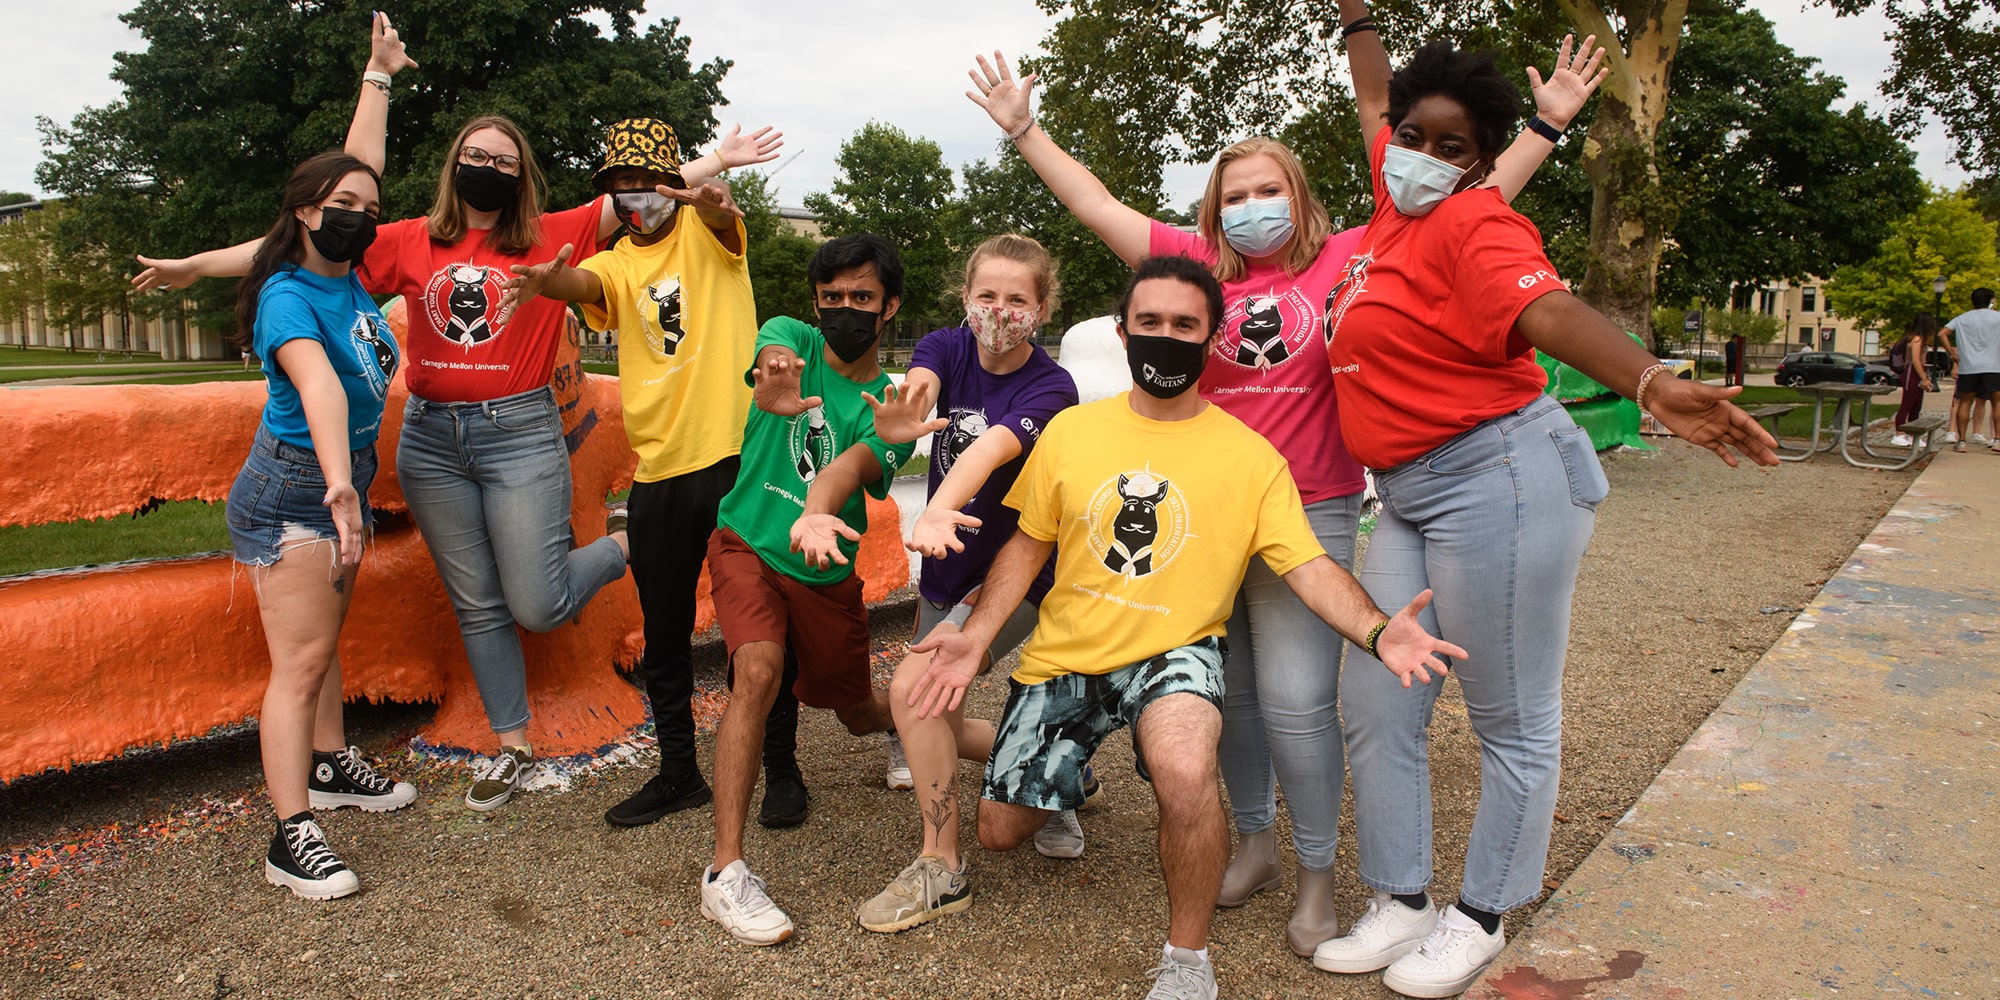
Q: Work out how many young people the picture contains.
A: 8